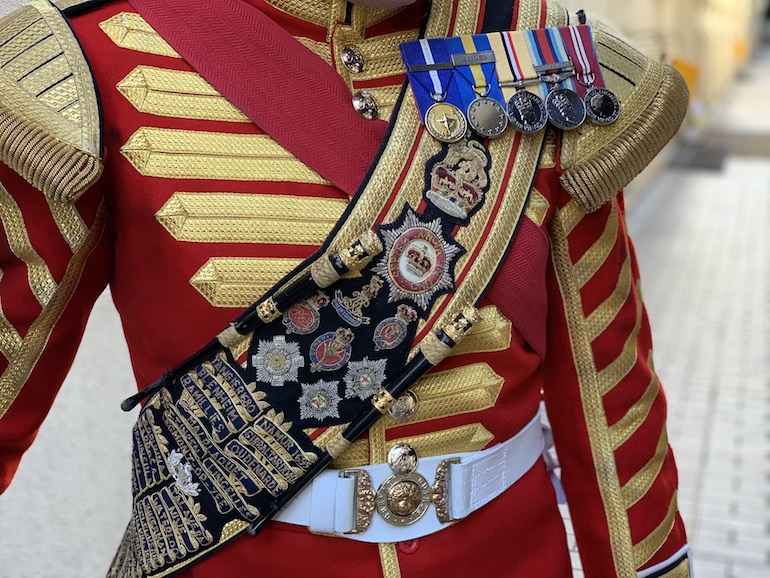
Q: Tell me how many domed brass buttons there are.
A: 4